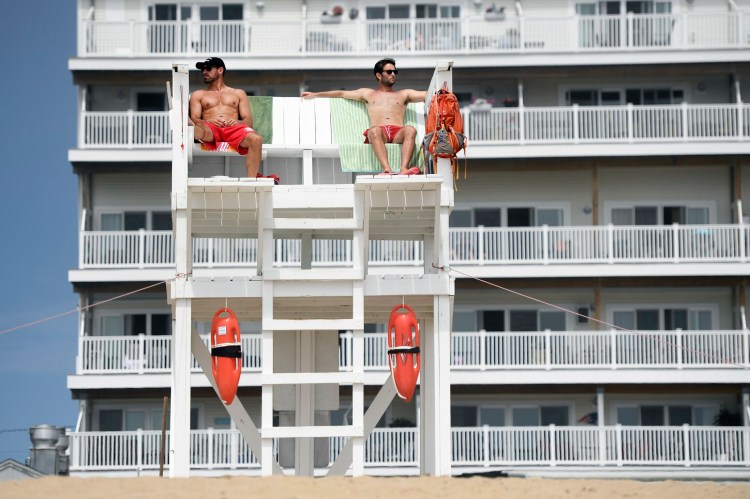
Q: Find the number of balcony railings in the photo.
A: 5